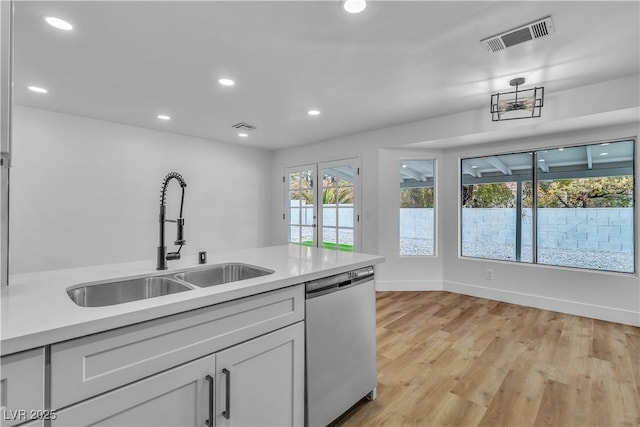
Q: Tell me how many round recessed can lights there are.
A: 7